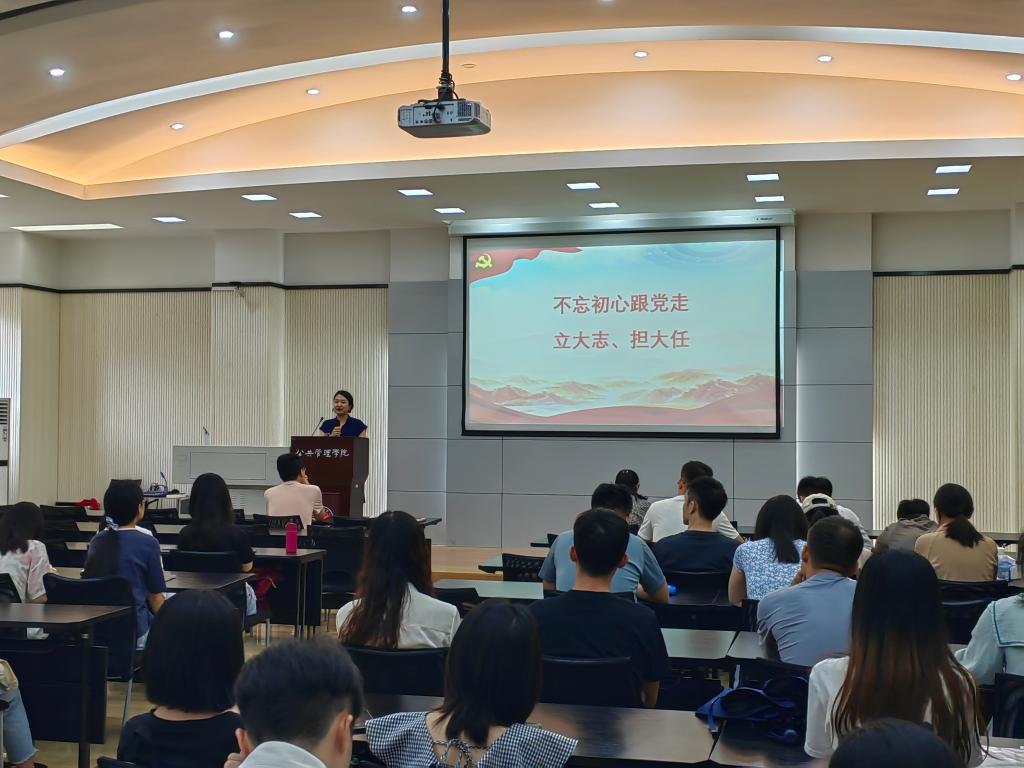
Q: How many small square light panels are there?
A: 11